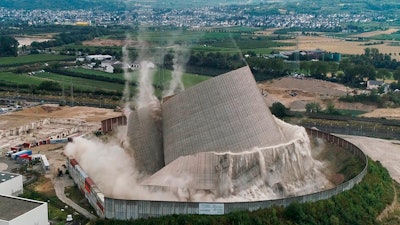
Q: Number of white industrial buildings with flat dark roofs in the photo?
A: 2